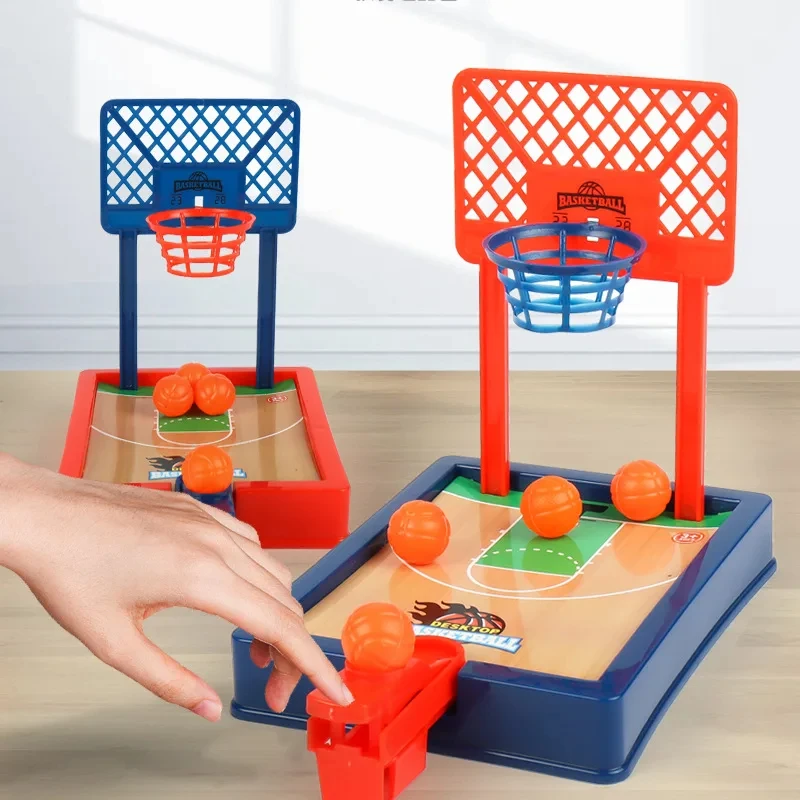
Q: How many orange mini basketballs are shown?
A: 8